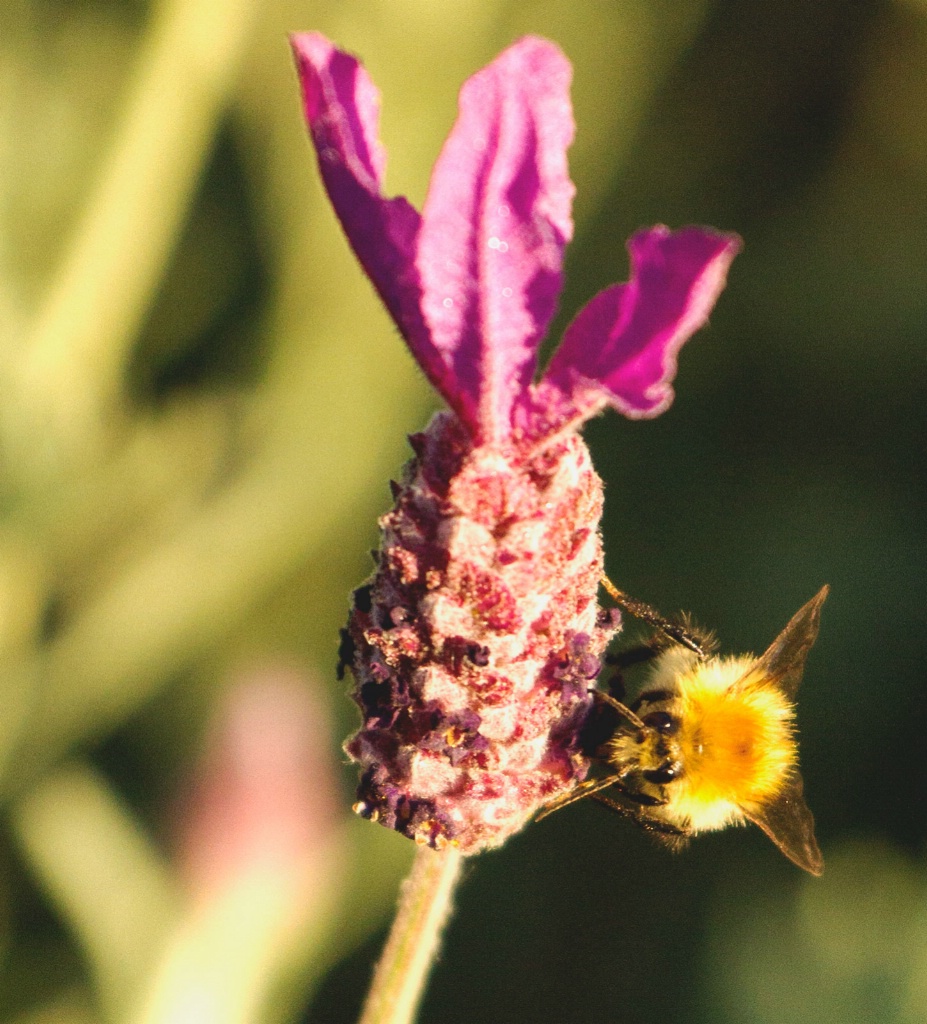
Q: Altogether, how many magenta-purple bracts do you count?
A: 3